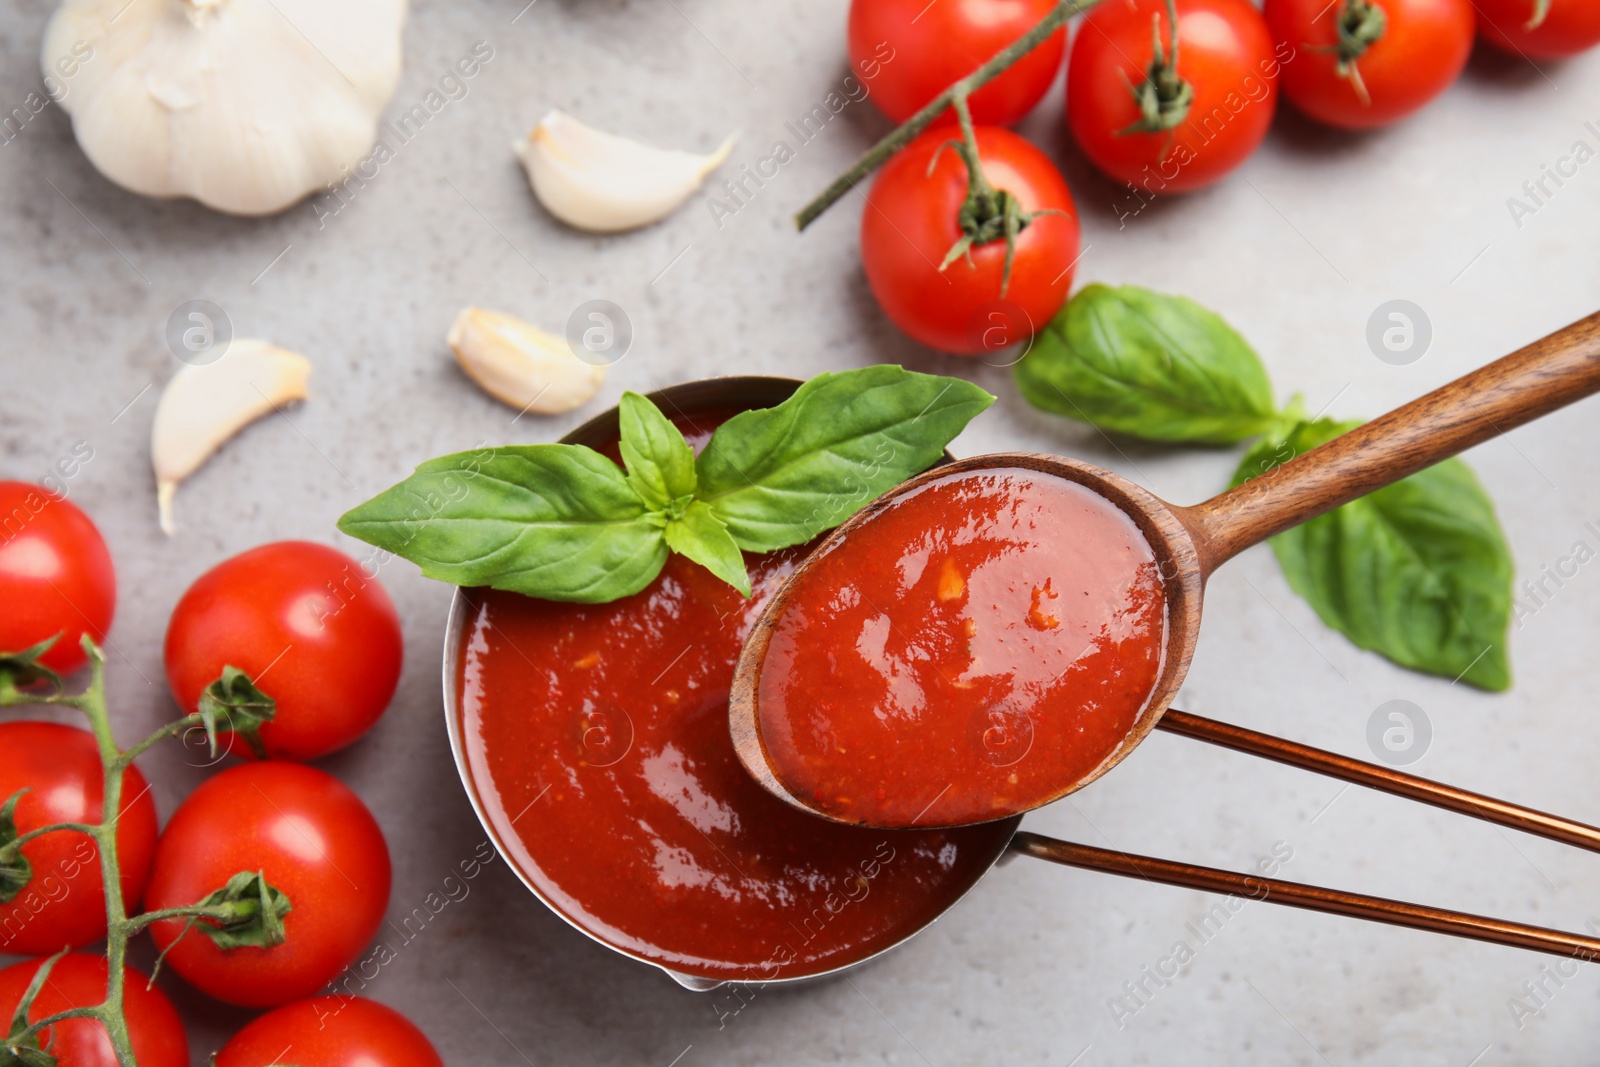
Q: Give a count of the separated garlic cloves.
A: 3